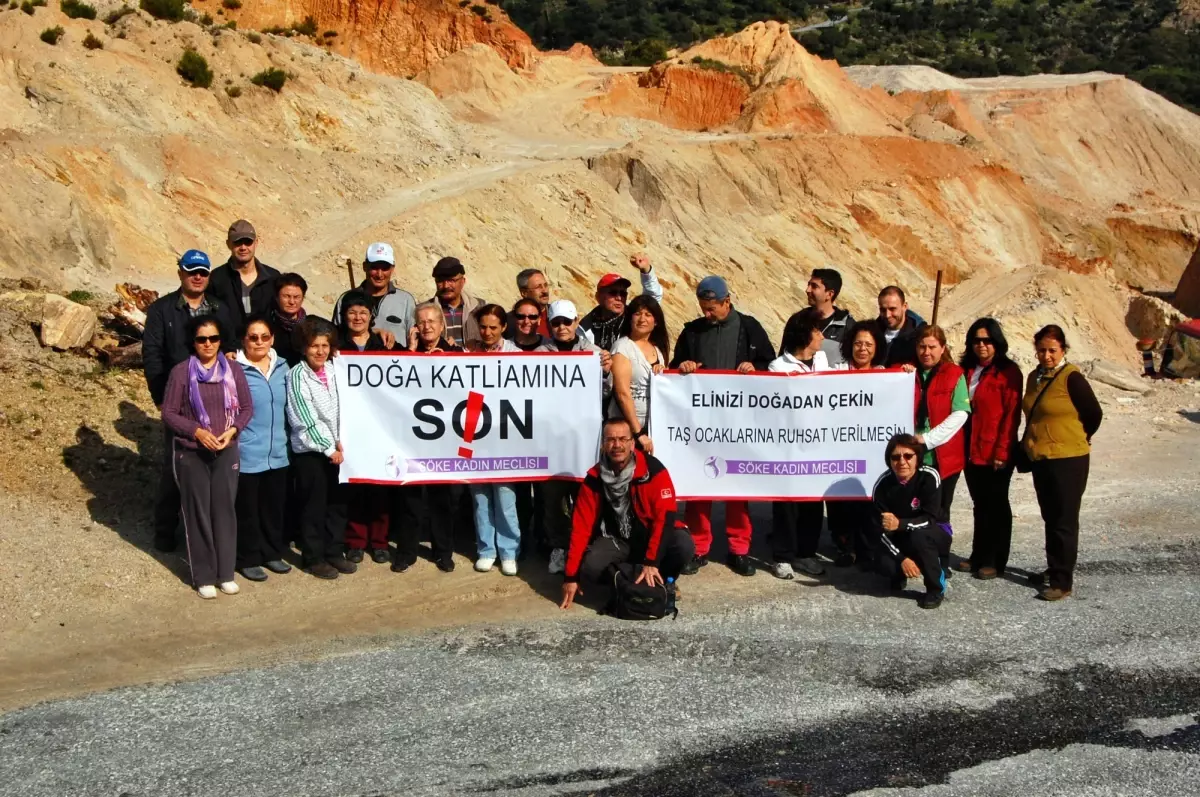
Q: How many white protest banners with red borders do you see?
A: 2